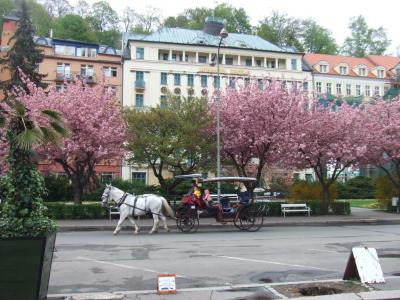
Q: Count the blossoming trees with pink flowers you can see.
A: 4